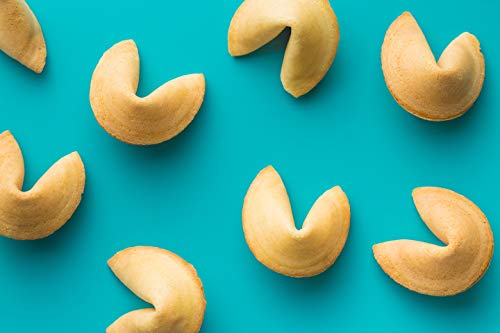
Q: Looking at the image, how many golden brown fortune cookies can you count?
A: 8